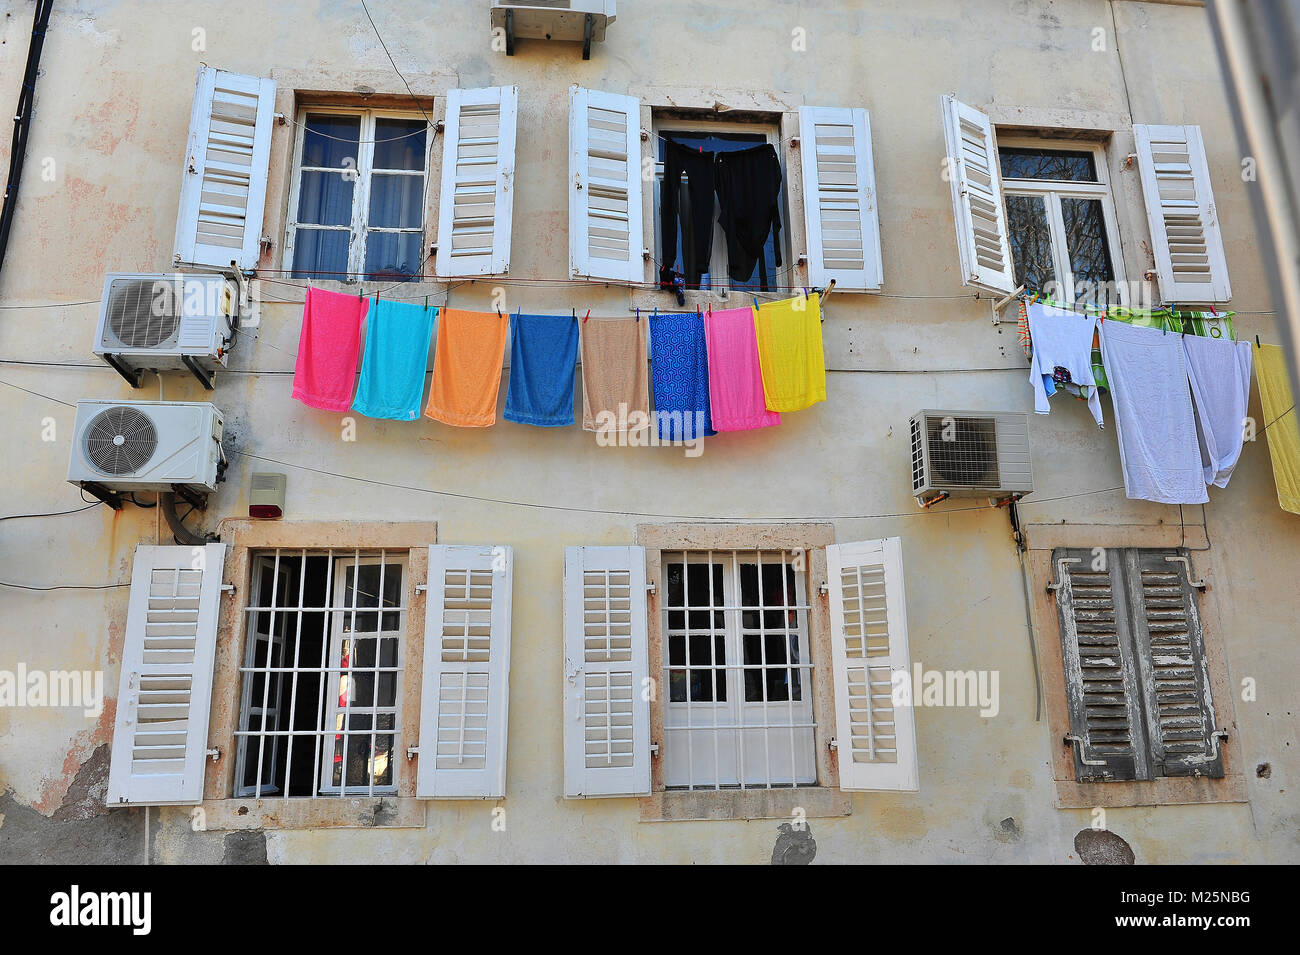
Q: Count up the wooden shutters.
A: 12